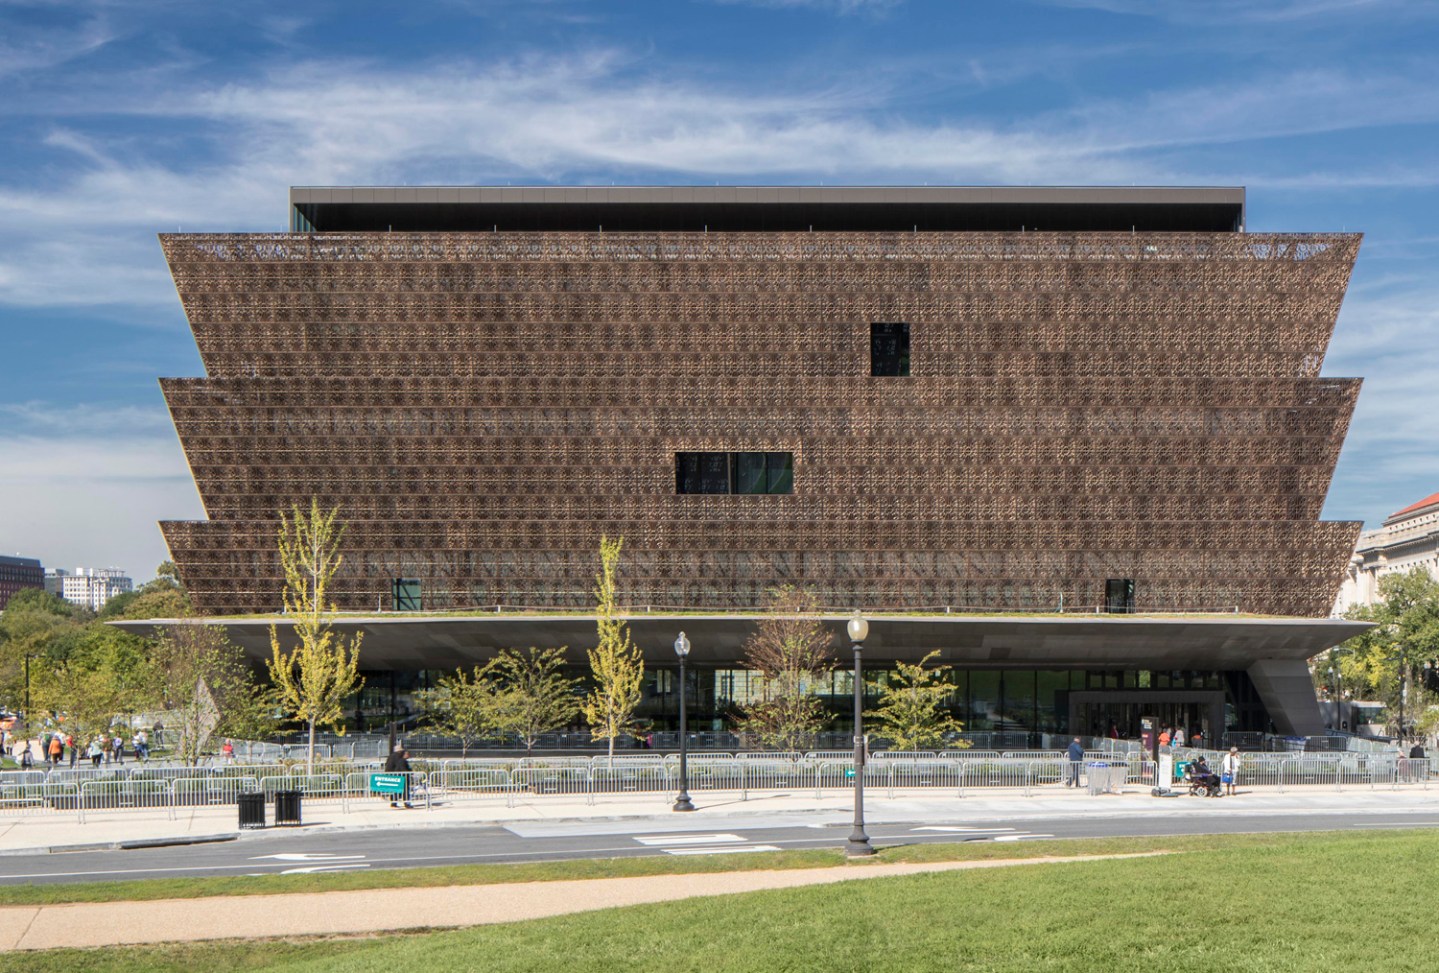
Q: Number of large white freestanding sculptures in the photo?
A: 0